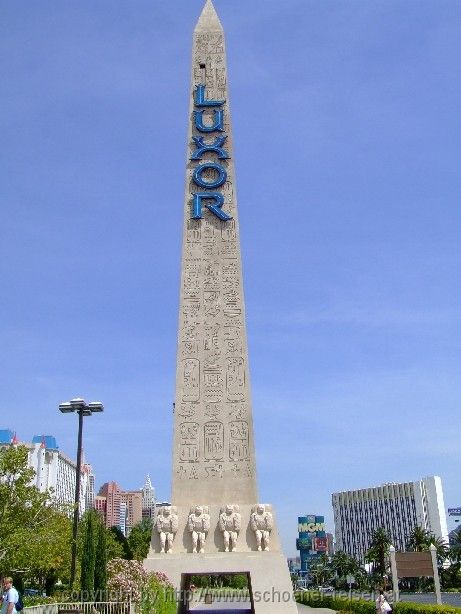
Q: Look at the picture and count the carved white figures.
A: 4